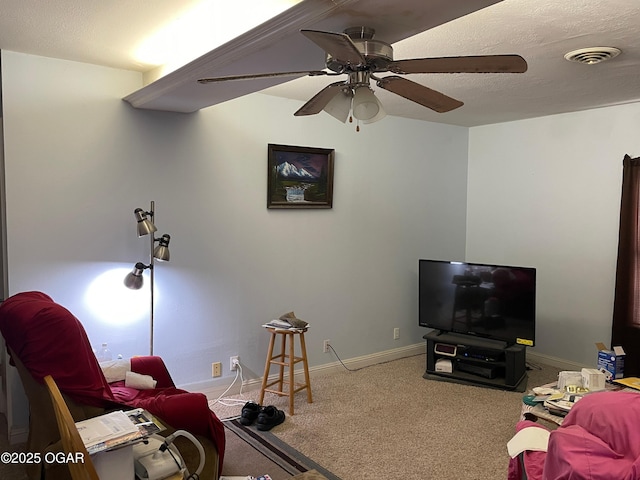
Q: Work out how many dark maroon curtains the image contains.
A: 1